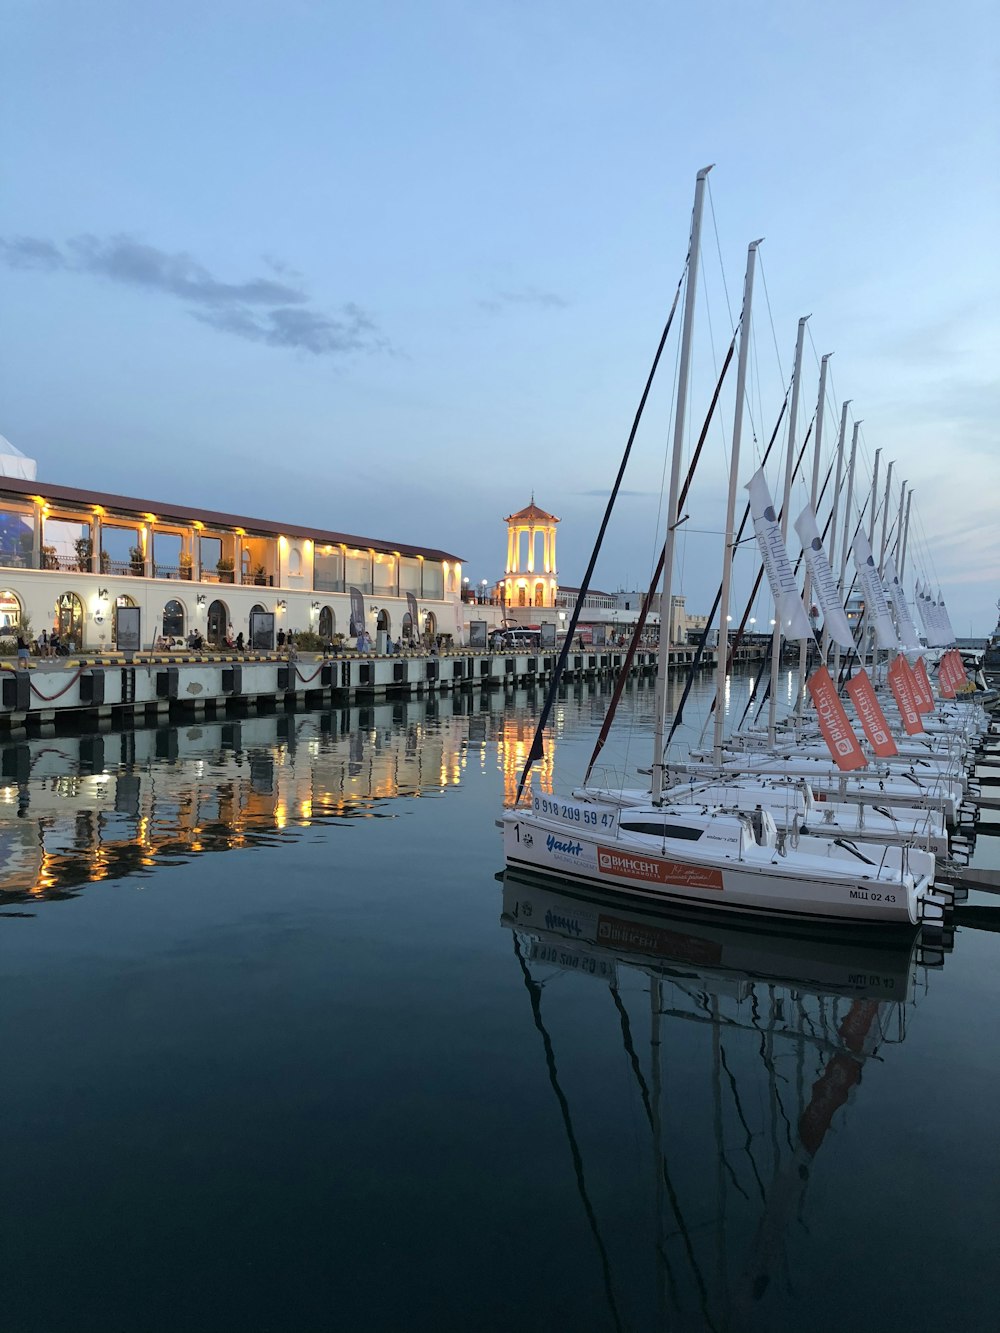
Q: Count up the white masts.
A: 10